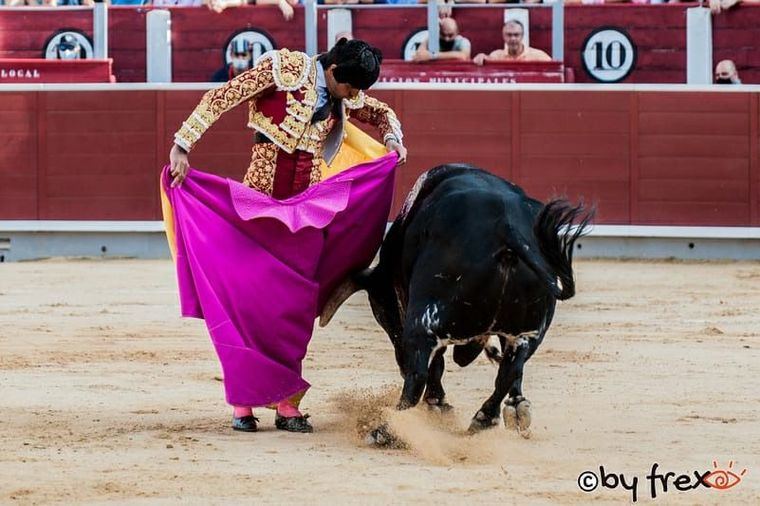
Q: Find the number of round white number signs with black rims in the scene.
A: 4